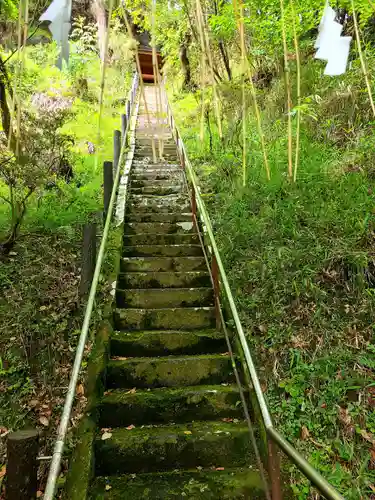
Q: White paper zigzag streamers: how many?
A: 2